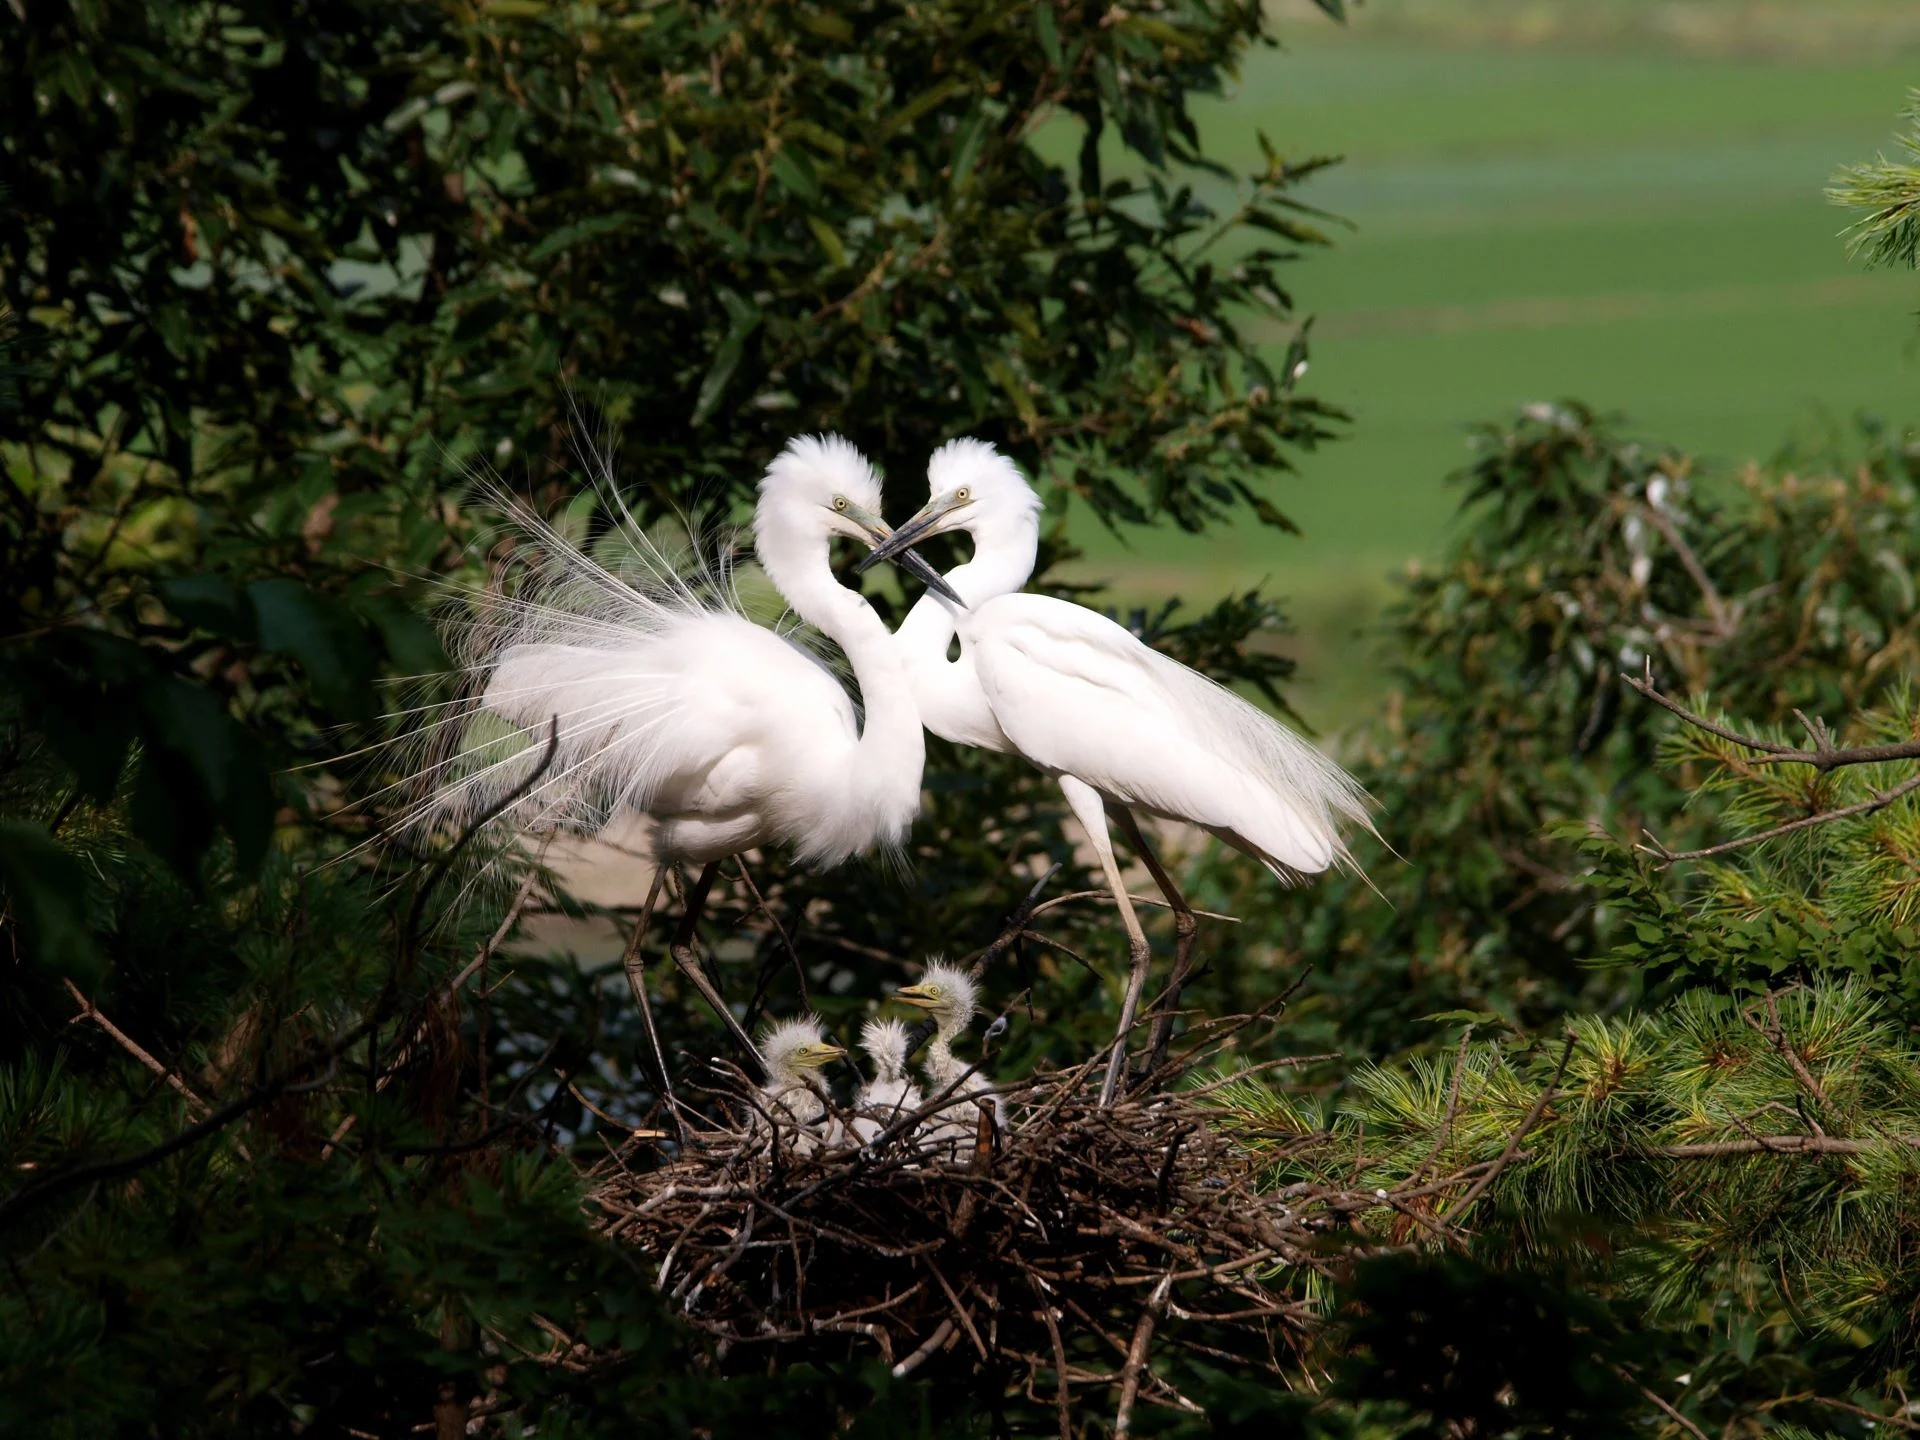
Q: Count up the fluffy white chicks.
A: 3